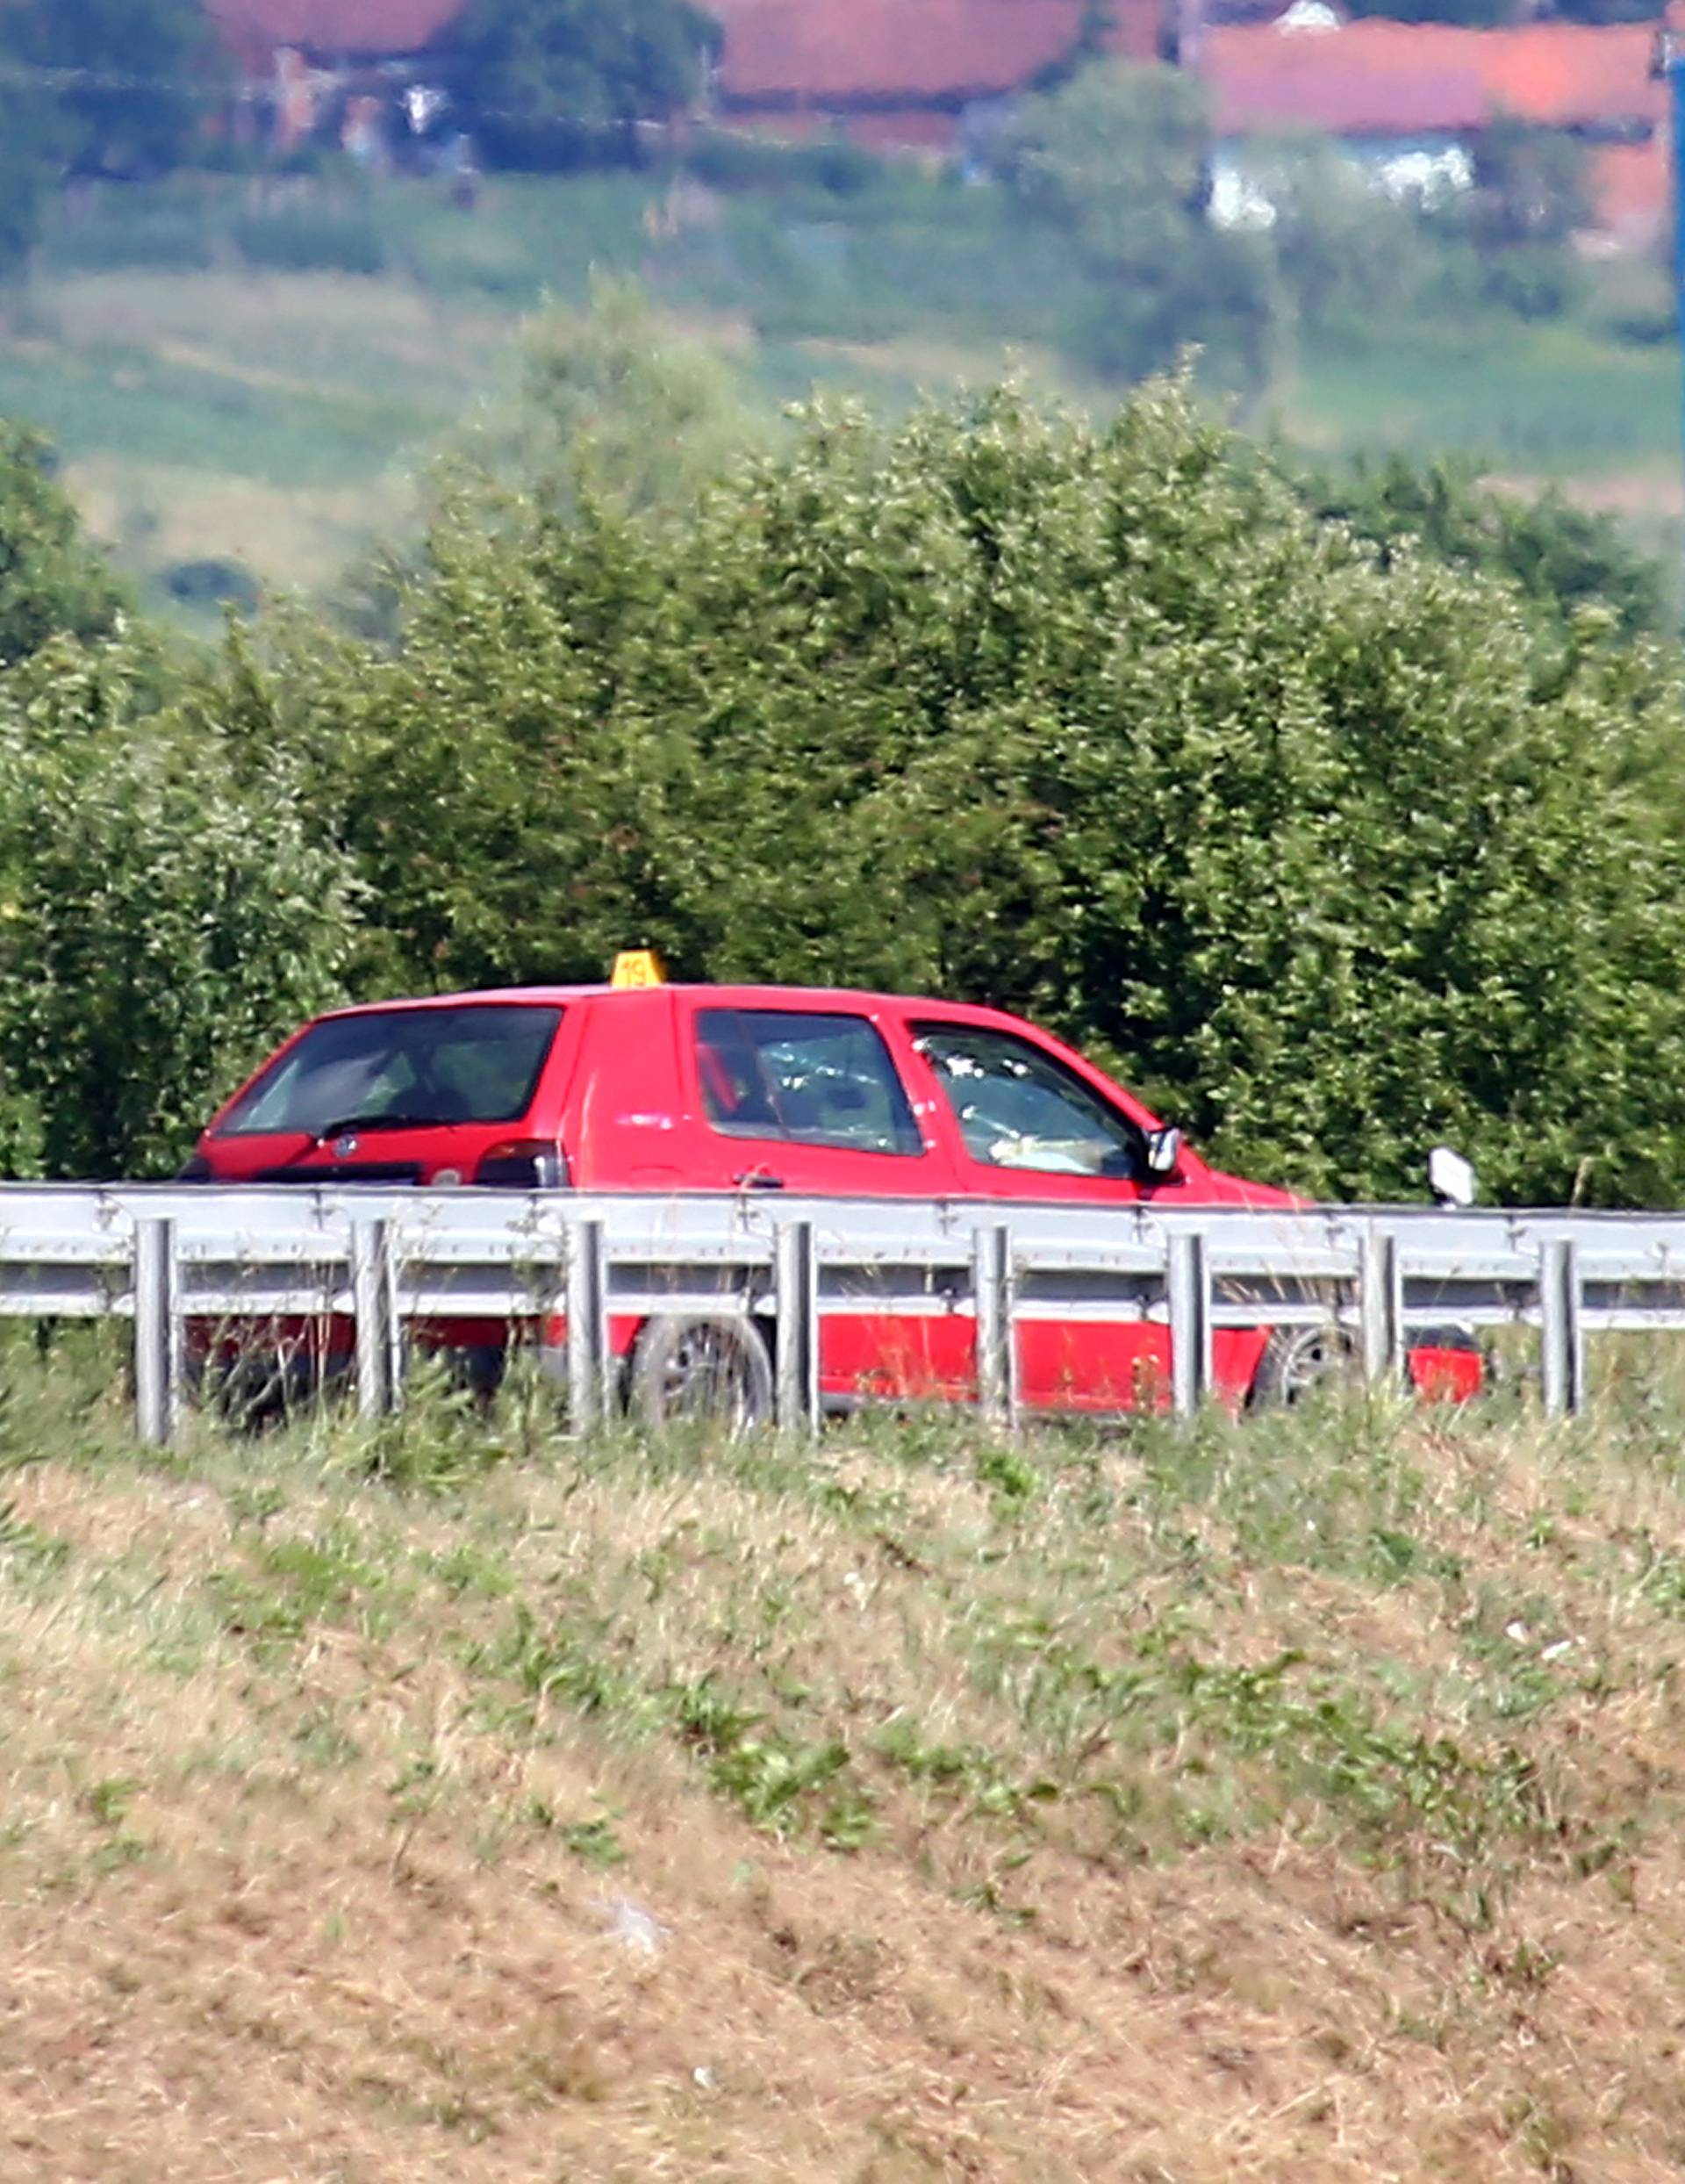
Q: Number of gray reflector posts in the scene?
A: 8